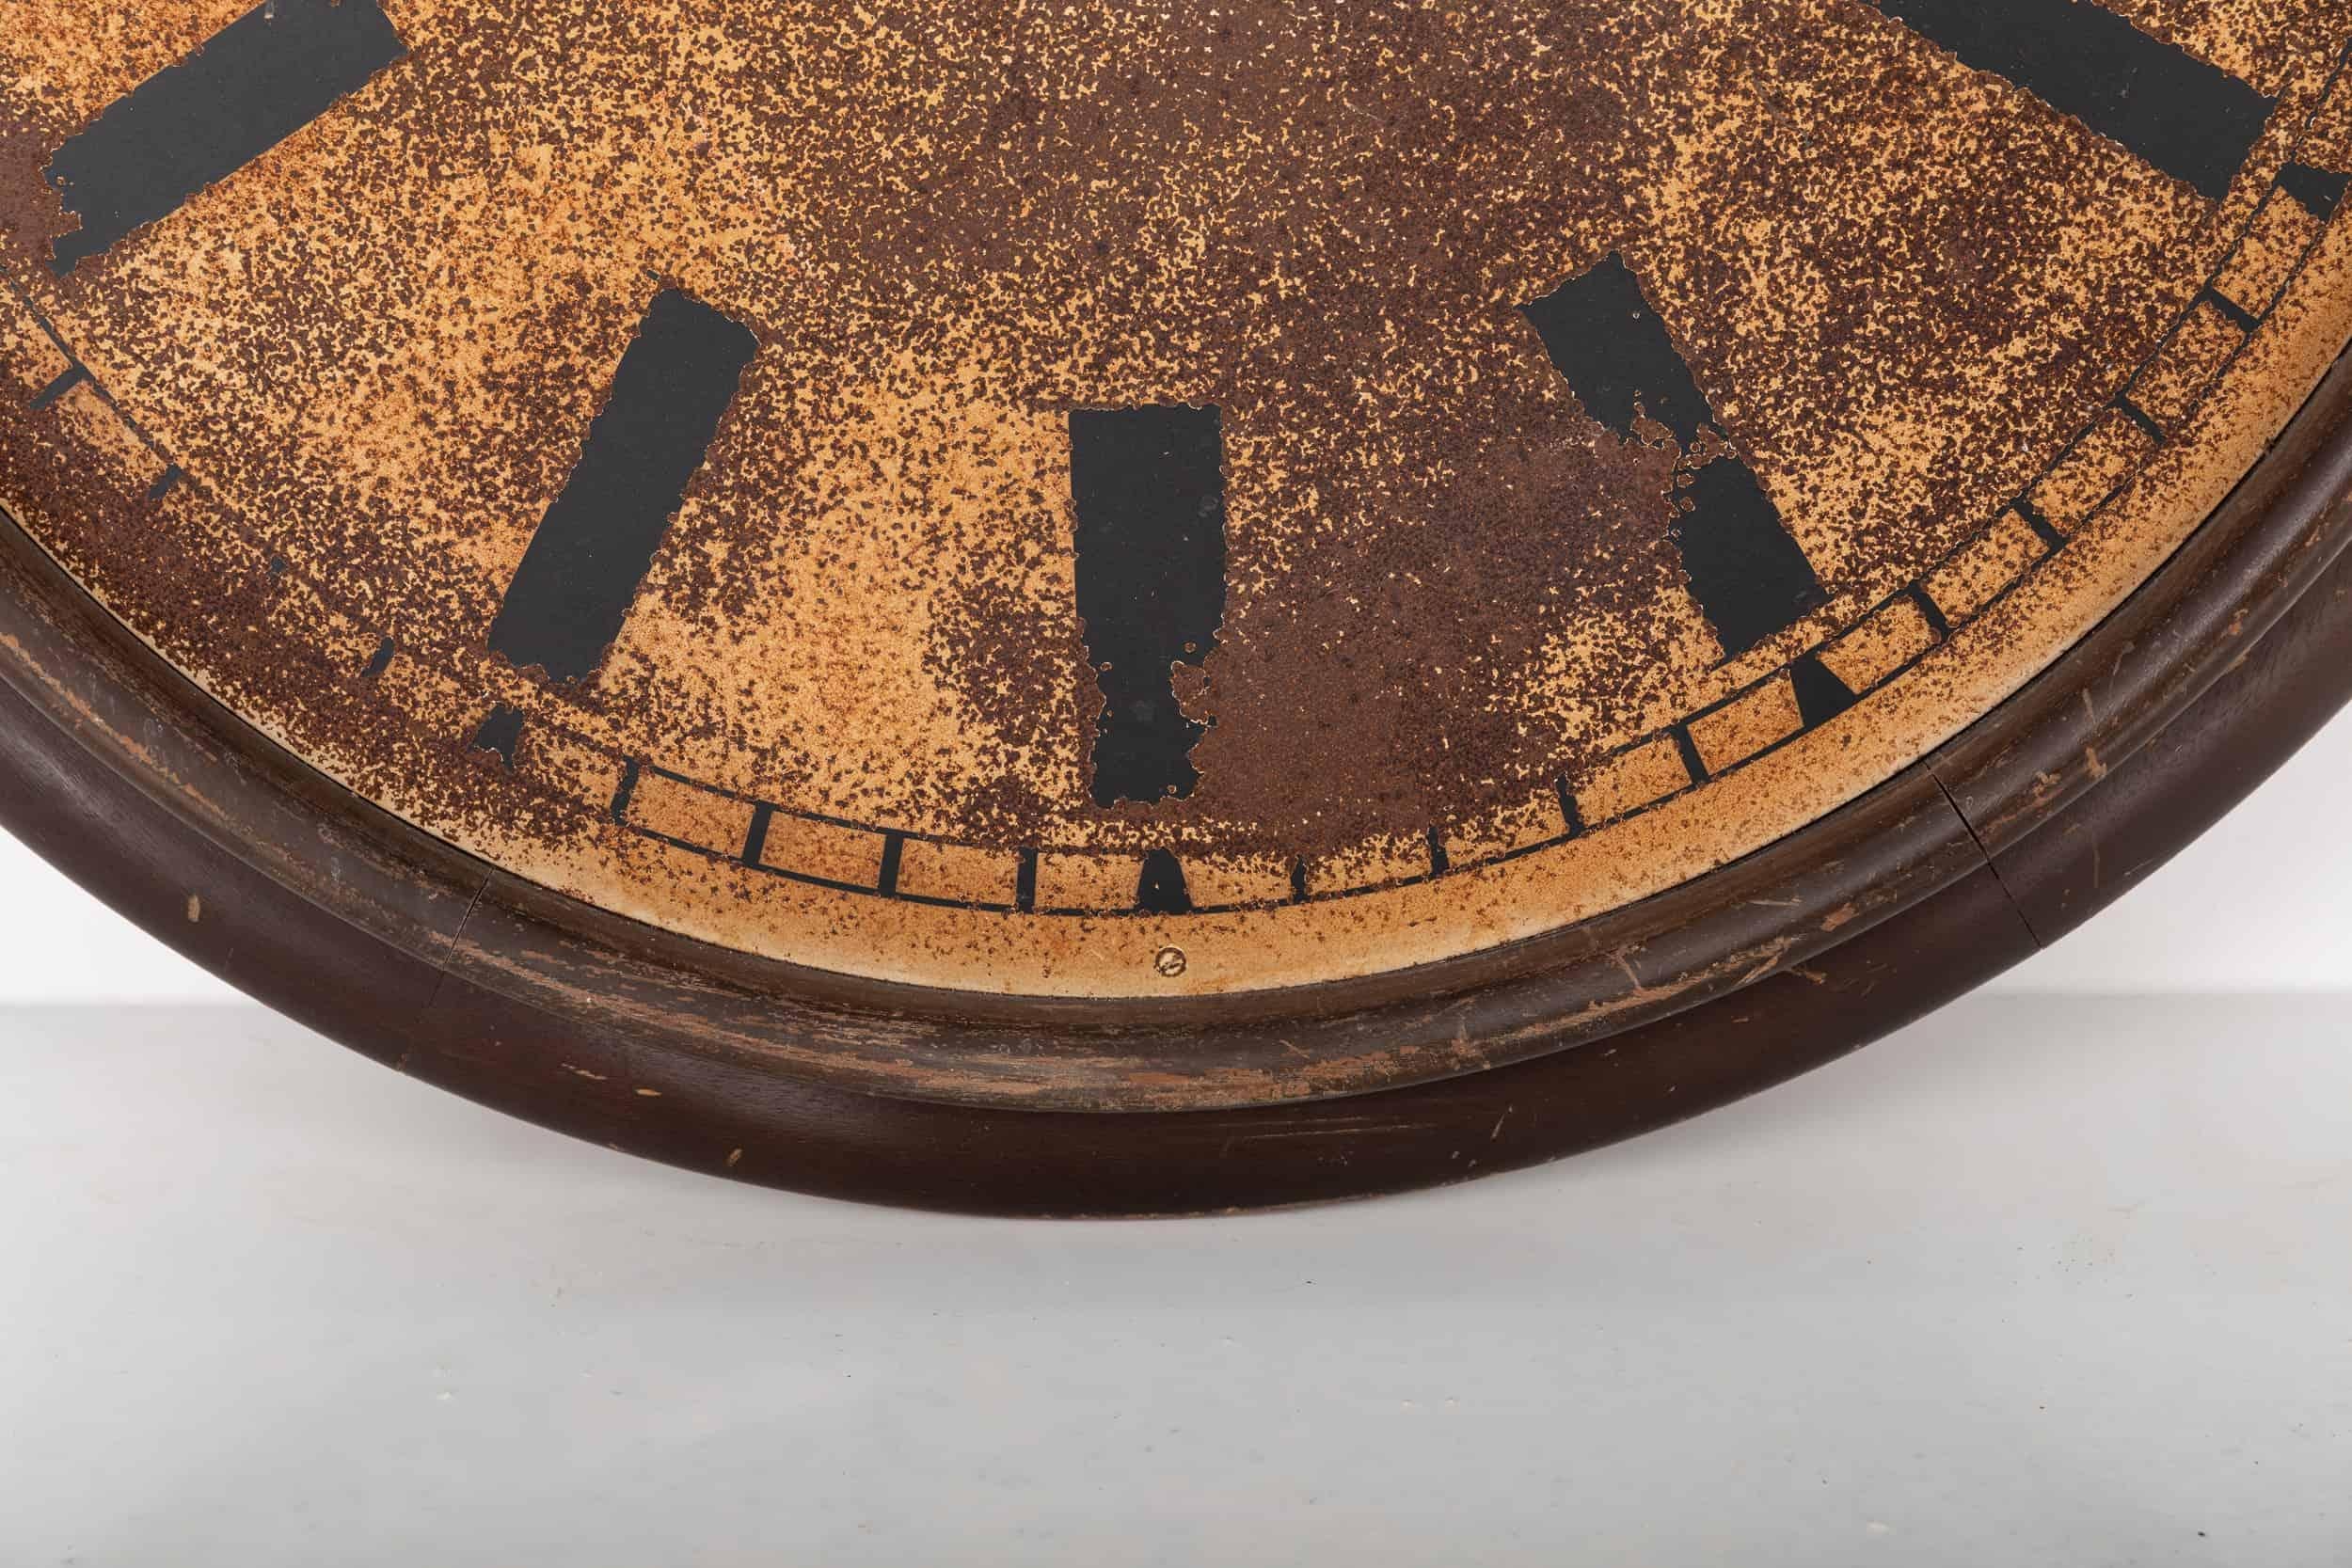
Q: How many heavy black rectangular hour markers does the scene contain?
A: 5